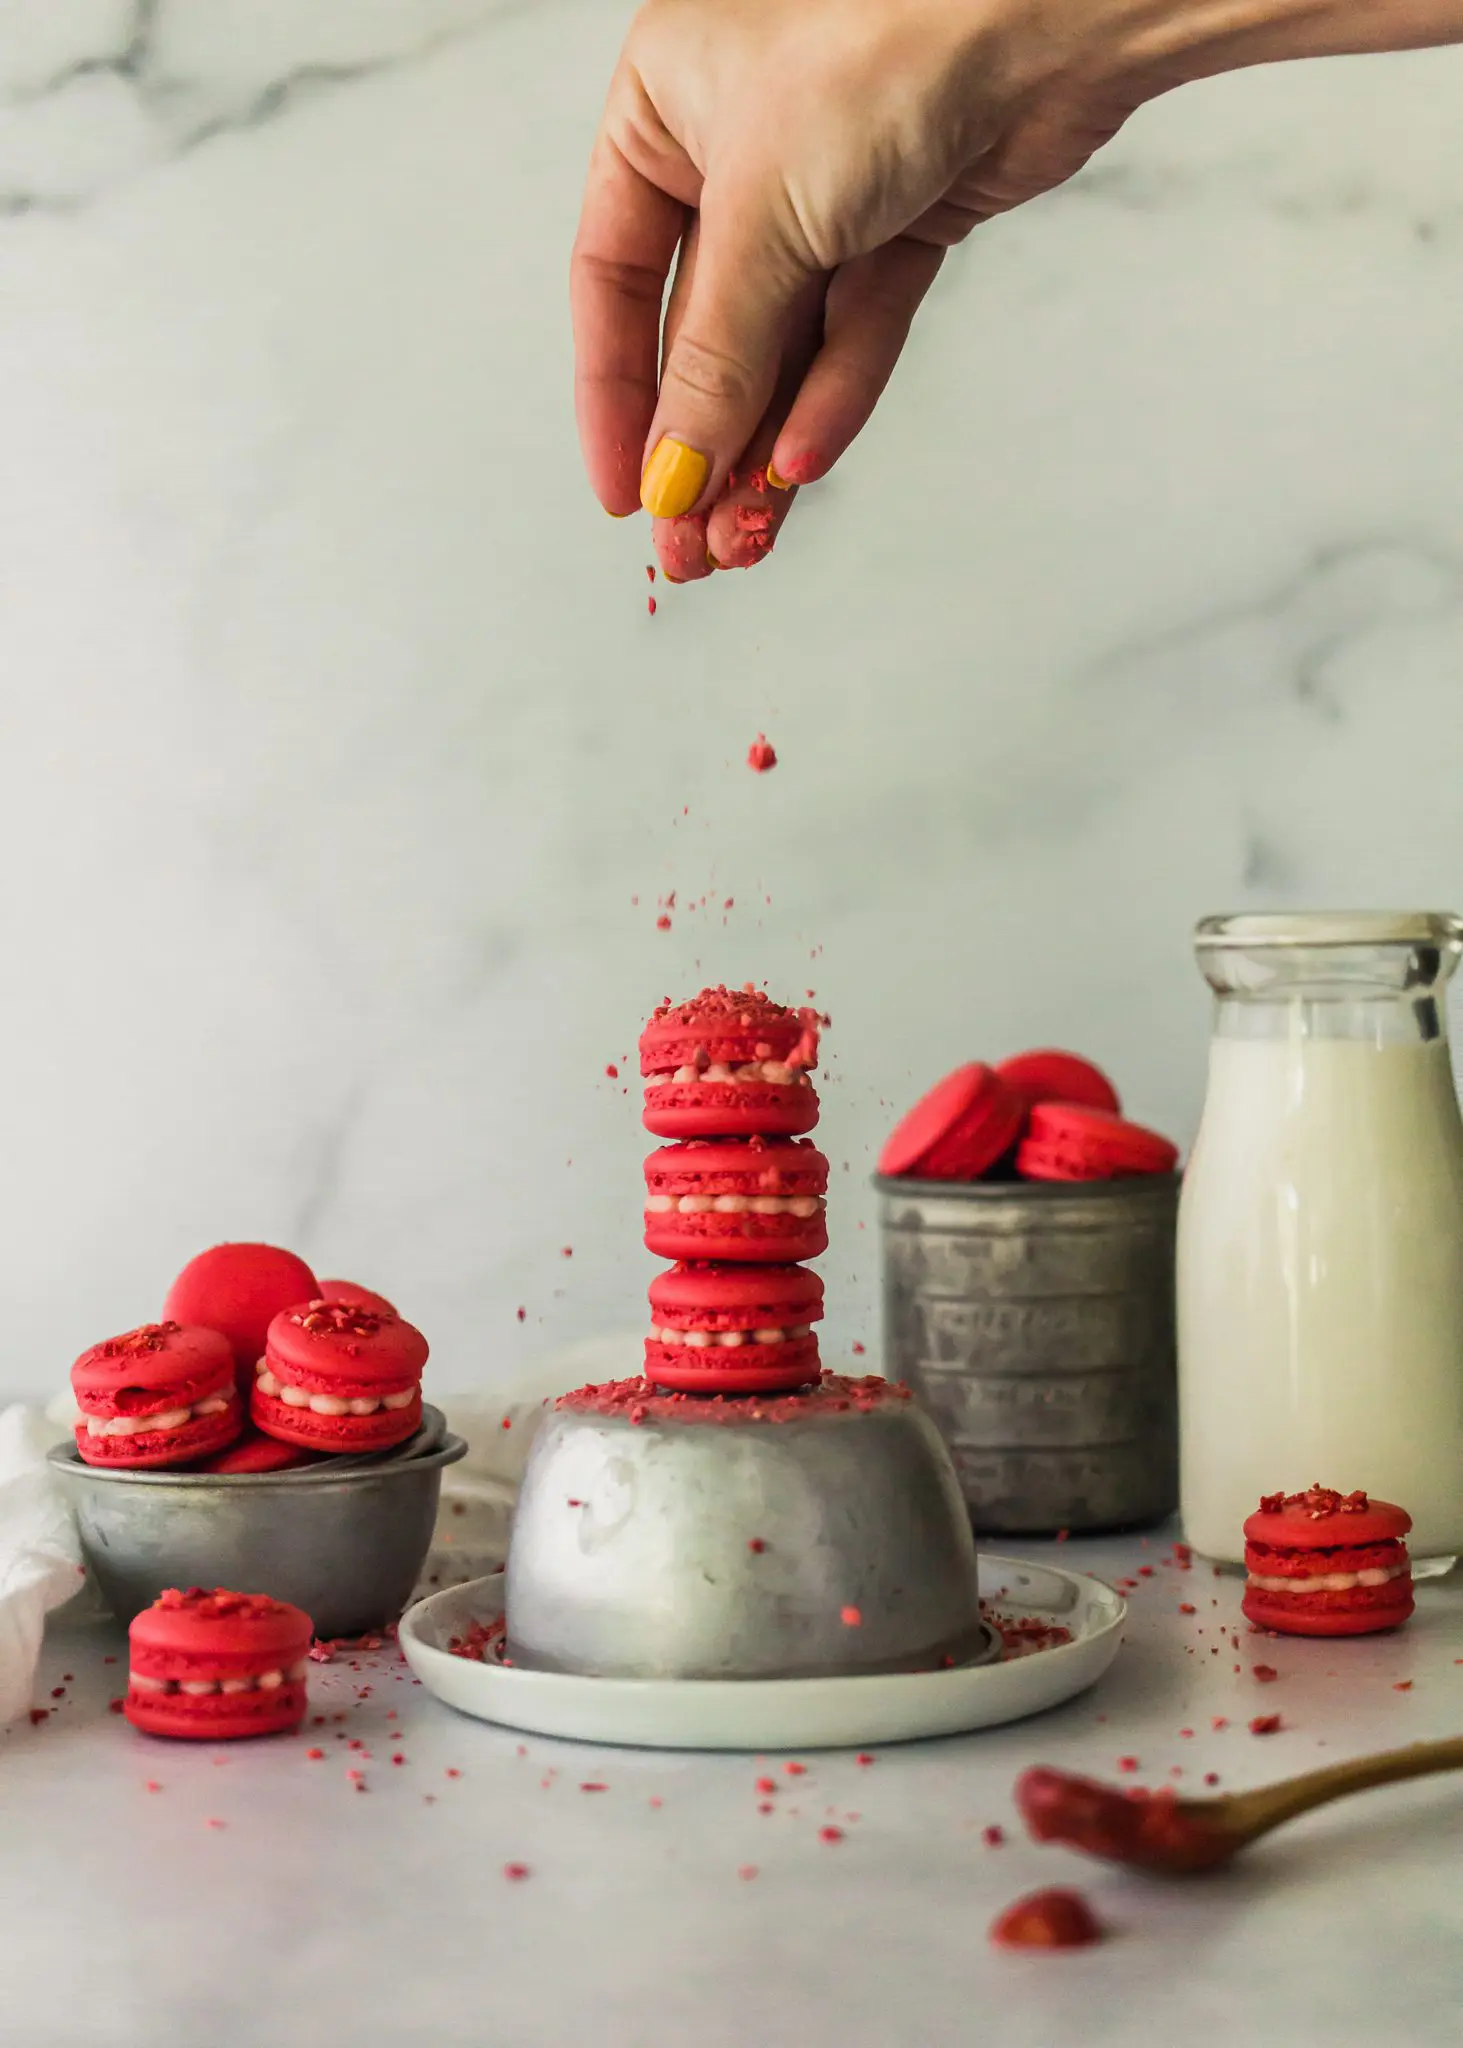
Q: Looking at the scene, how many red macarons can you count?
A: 13